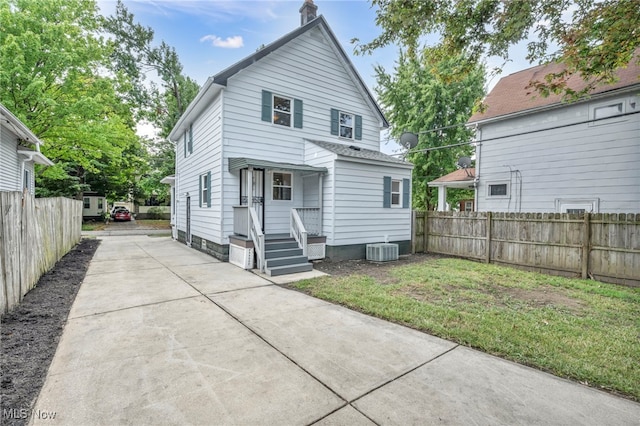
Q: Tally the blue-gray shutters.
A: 10